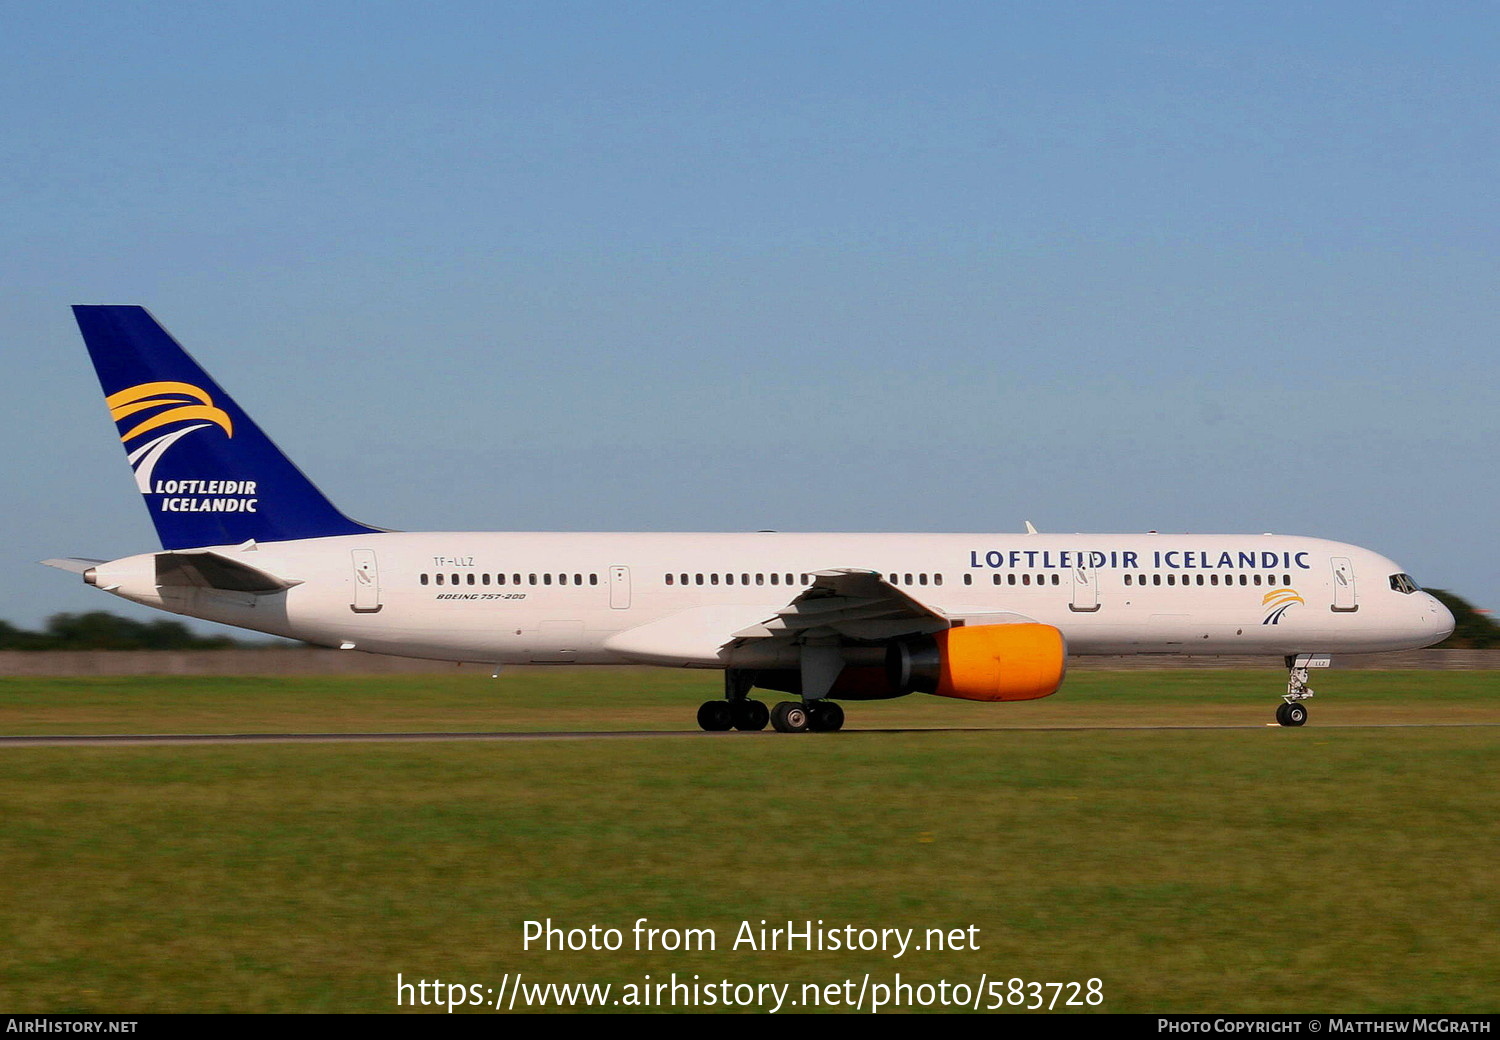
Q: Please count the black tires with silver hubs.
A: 2